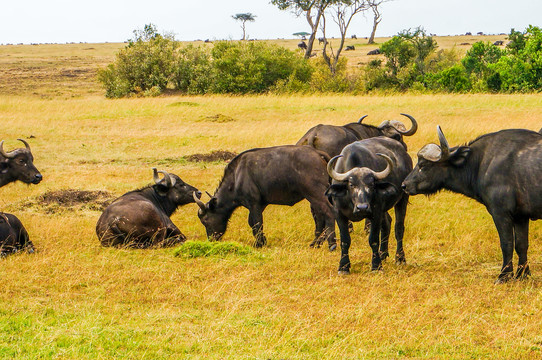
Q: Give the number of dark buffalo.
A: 7